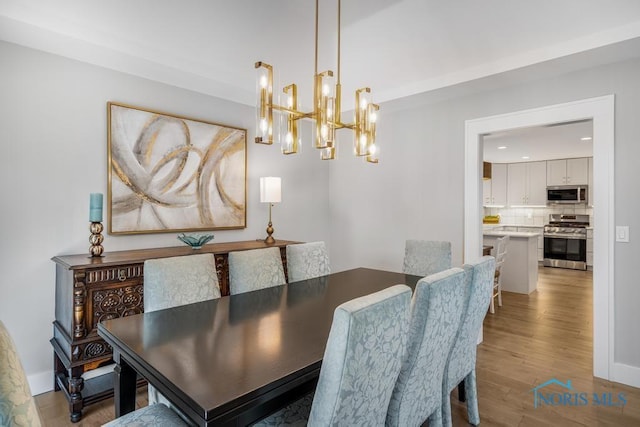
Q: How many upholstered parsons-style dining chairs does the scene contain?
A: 8